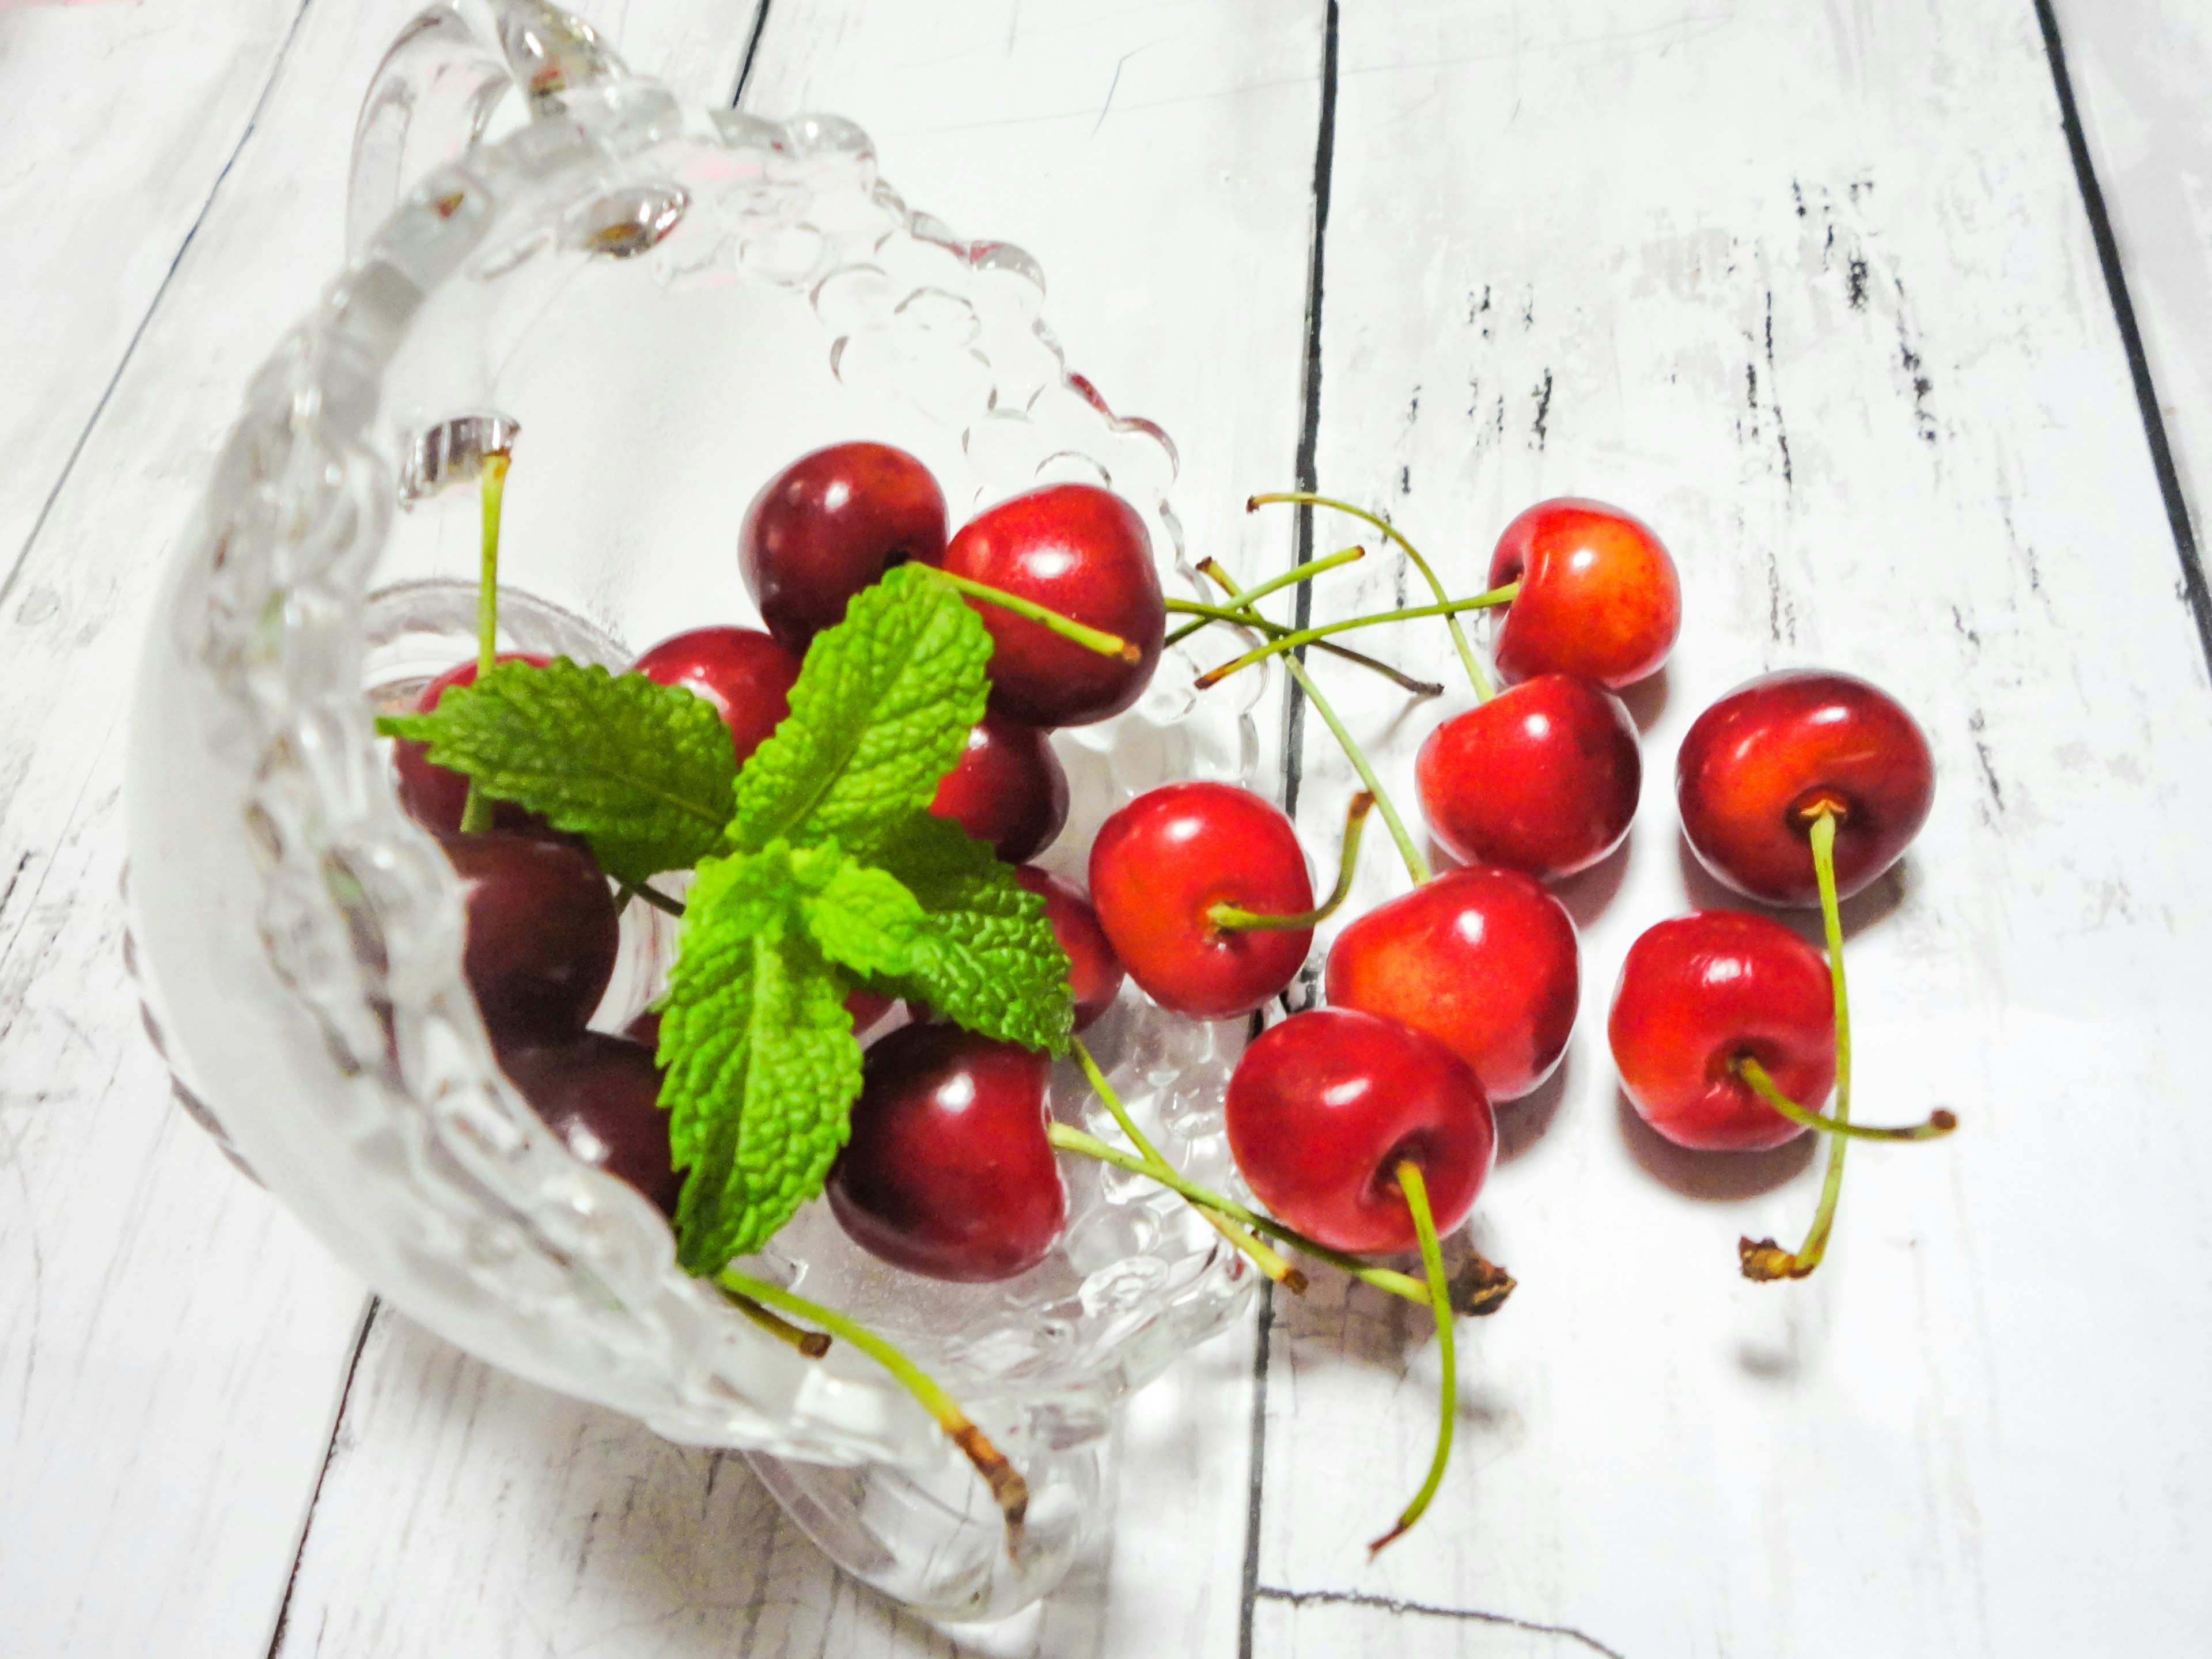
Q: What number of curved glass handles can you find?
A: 2